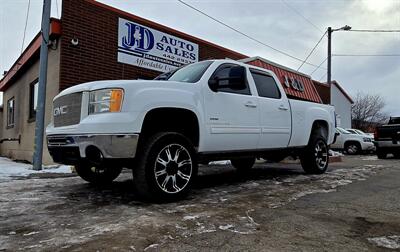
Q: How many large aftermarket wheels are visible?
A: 2